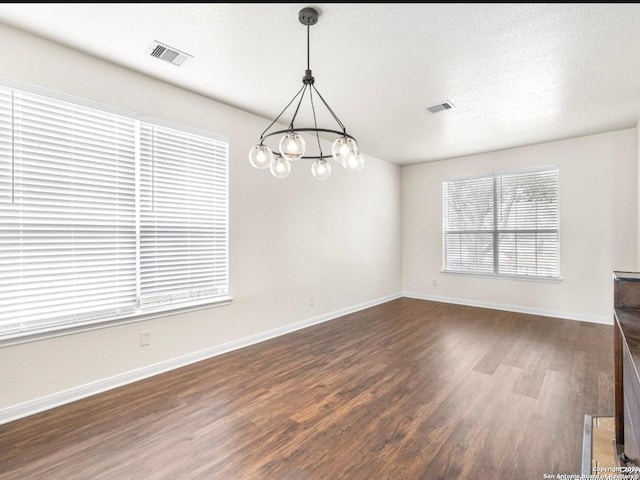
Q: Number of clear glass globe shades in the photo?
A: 6